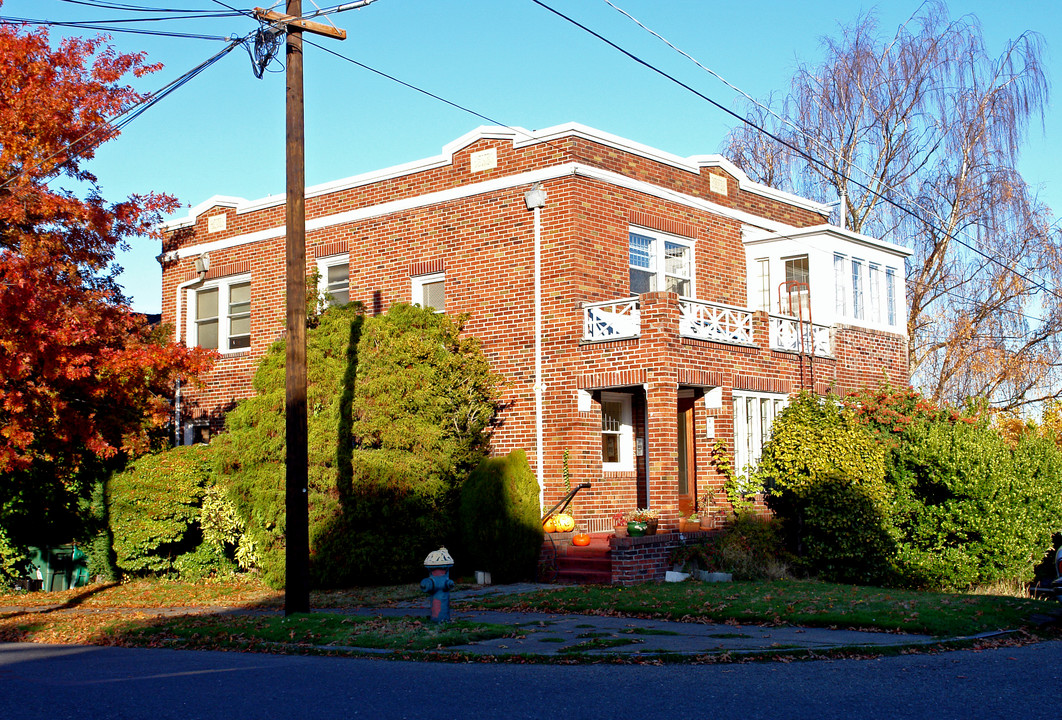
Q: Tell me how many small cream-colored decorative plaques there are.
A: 3